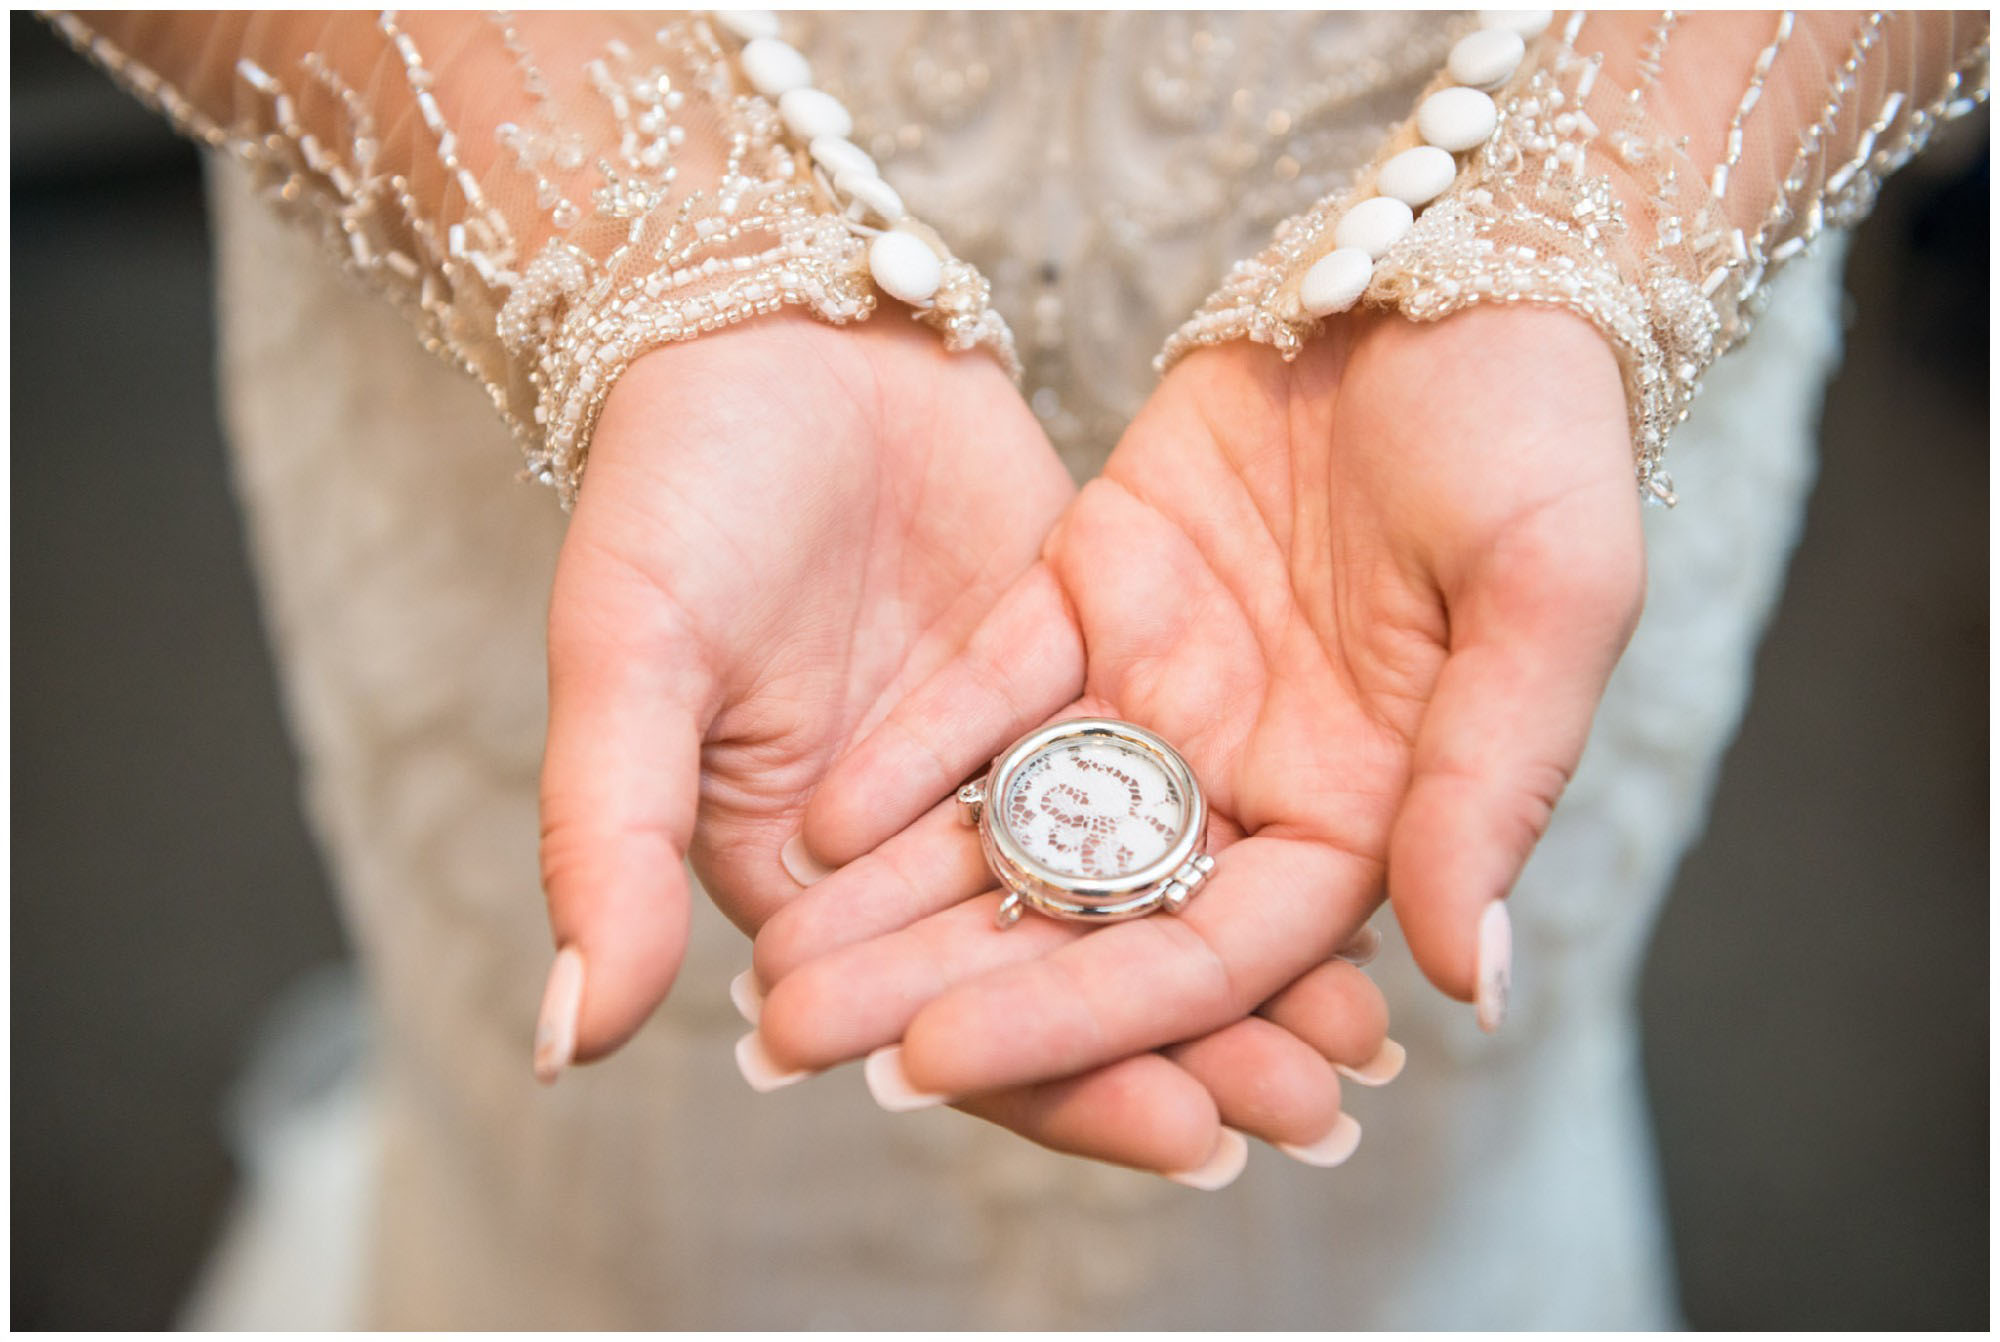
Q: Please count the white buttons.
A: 12